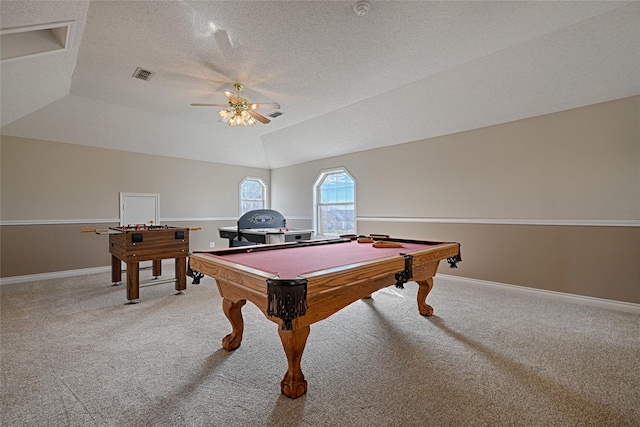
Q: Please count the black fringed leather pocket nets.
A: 4